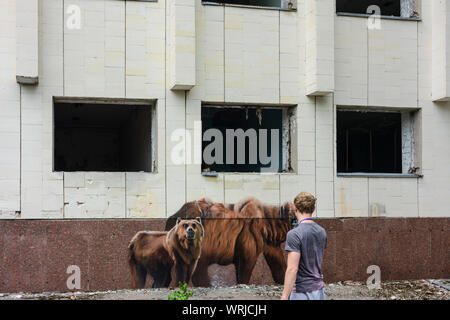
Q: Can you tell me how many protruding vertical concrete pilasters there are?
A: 4